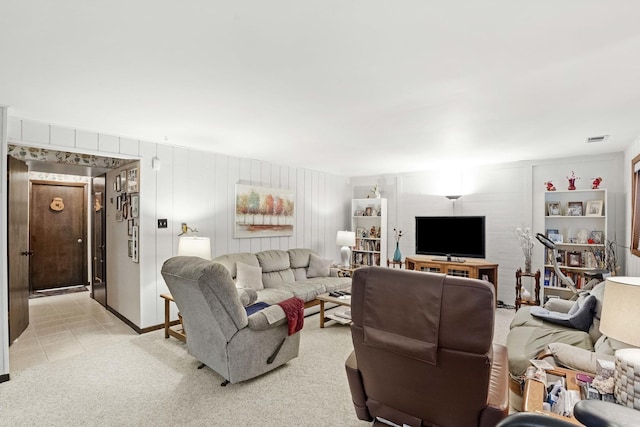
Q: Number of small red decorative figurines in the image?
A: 3